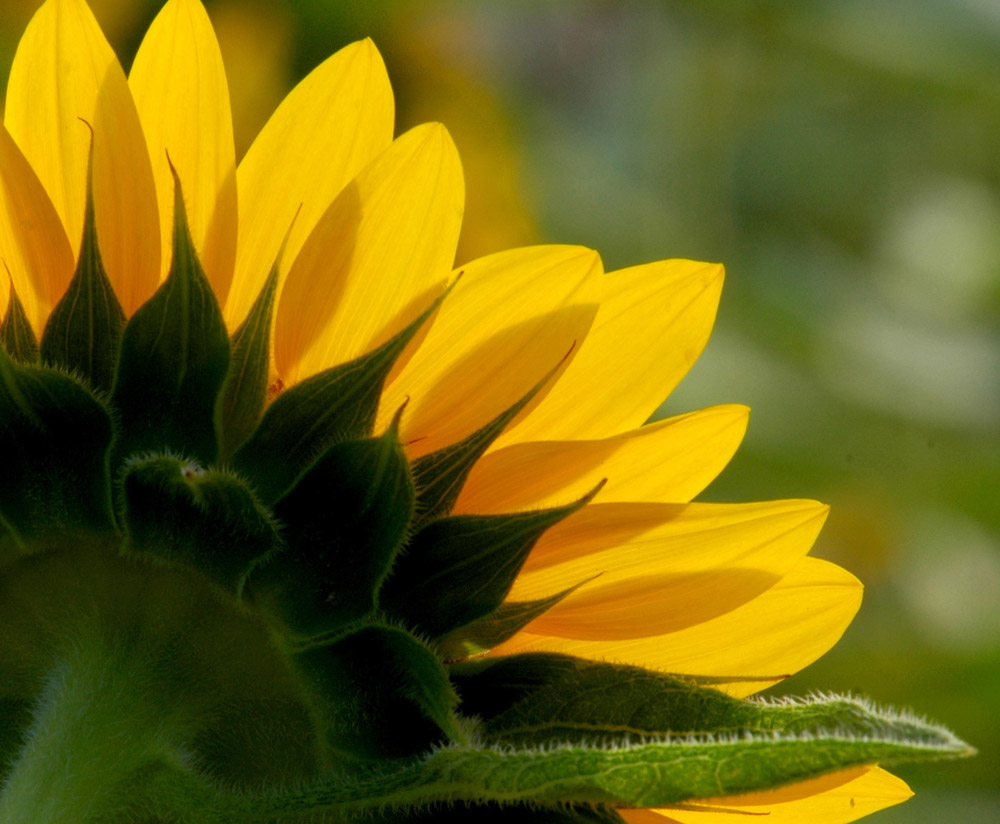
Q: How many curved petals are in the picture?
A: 11